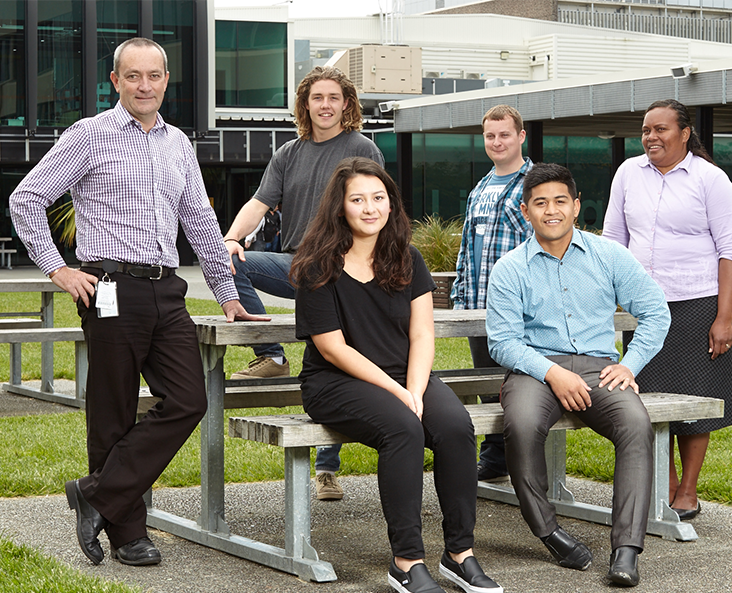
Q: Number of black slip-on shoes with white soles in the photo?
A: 2